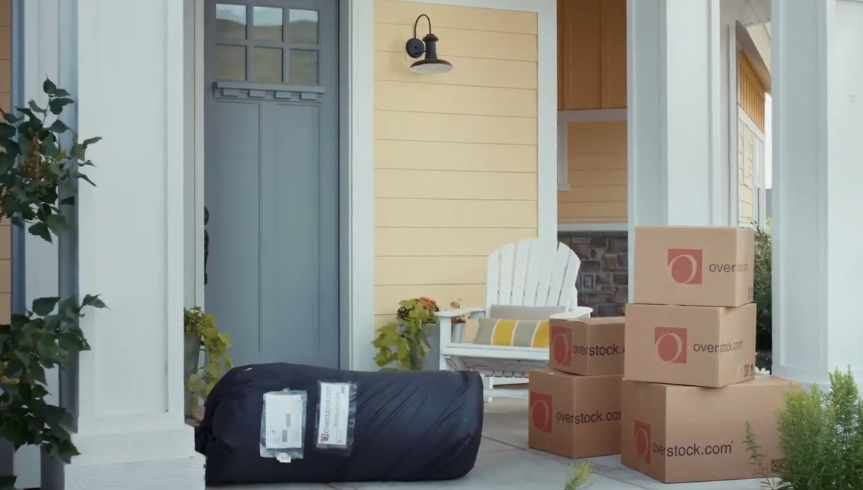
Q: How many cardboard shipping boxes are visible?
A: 5